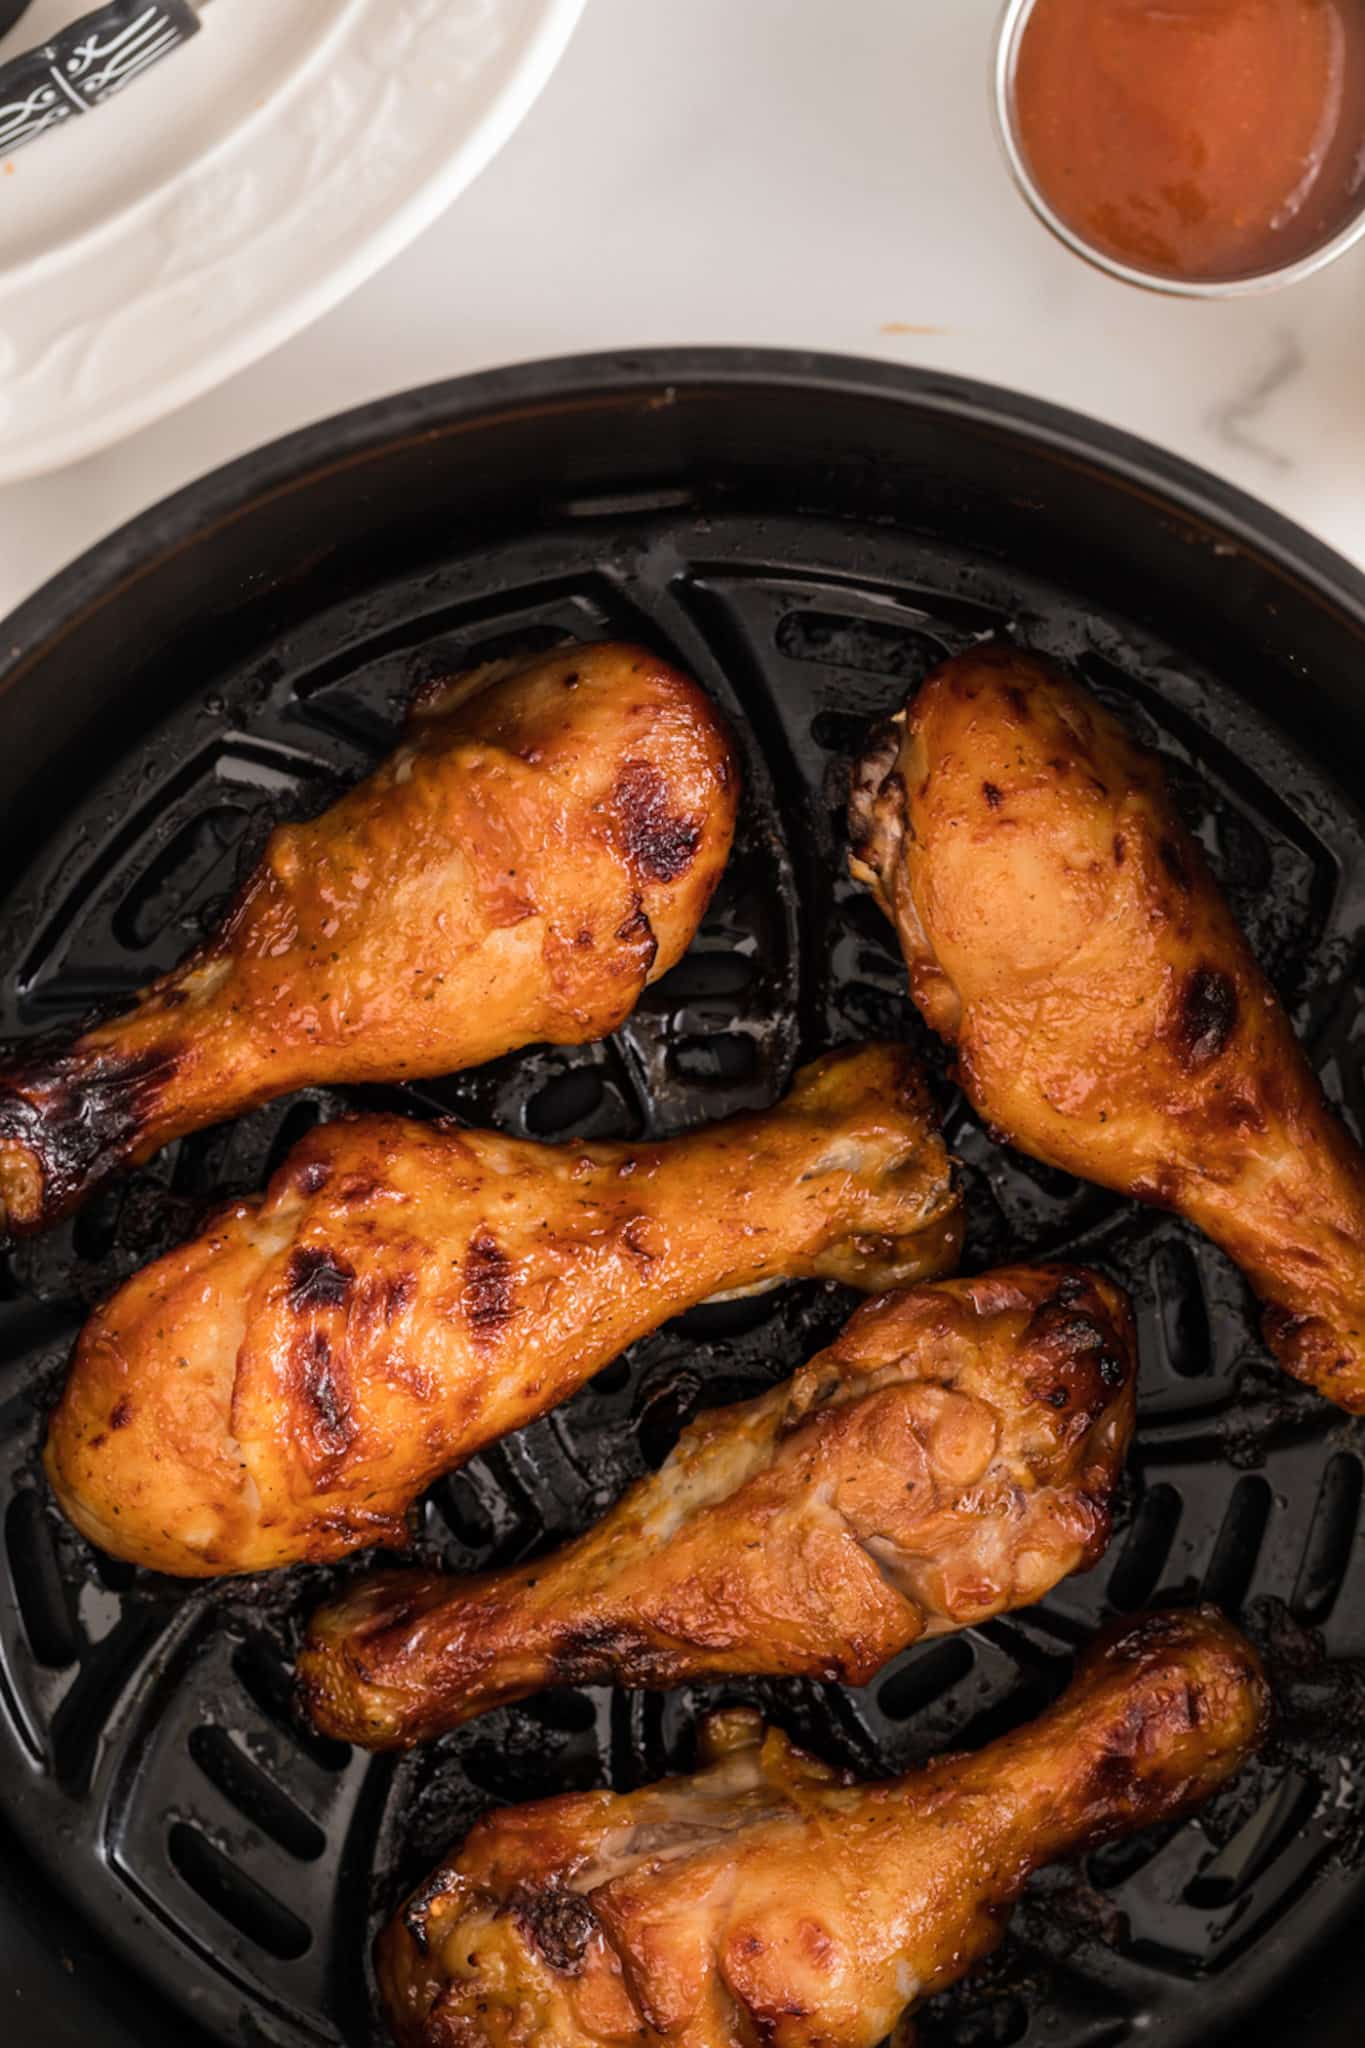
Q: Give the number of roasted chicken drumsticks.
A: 5